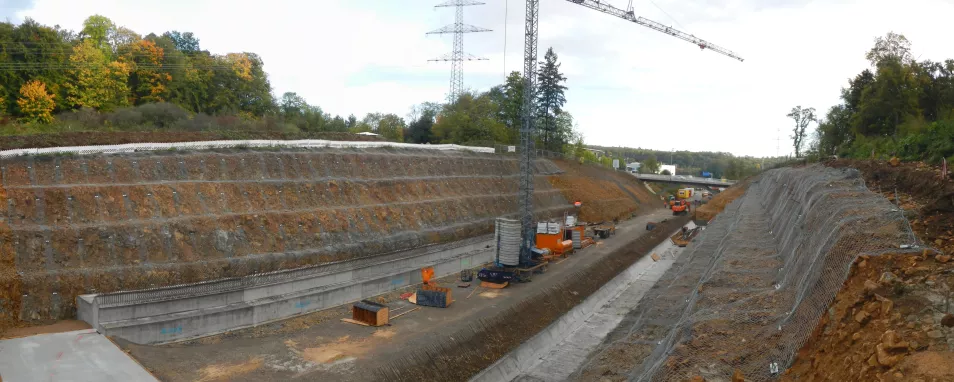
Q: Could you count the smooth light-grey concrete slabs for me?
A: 1